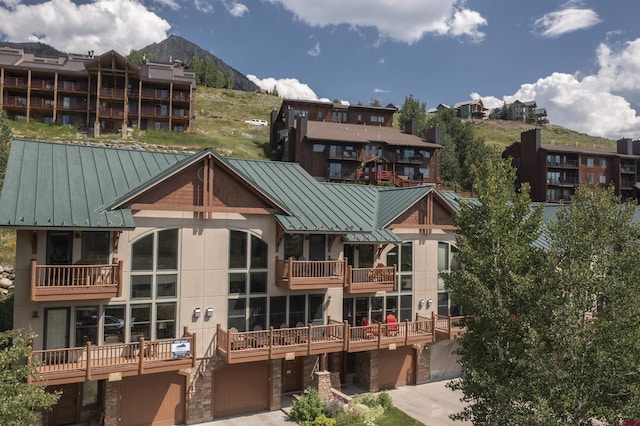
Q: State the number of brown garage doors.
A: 3